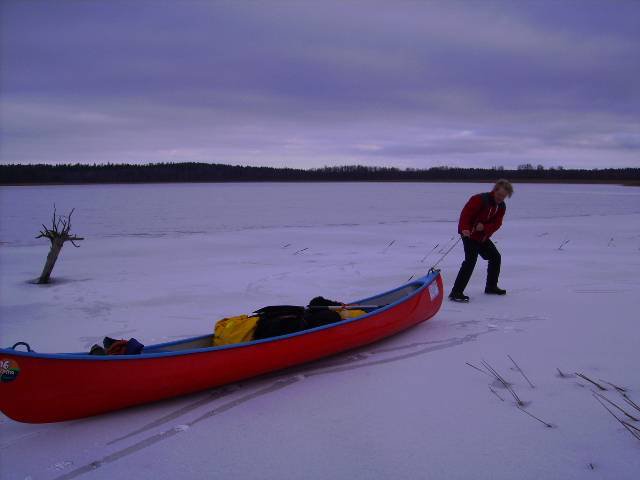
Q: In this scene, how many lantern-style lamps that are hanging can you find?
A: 0